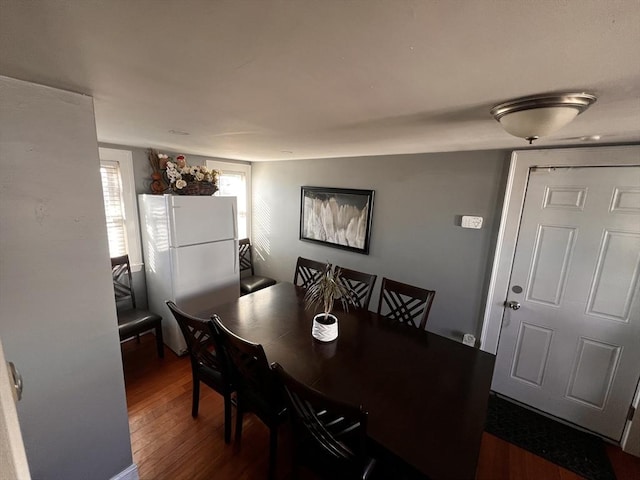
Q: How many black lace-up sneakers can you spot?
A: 0